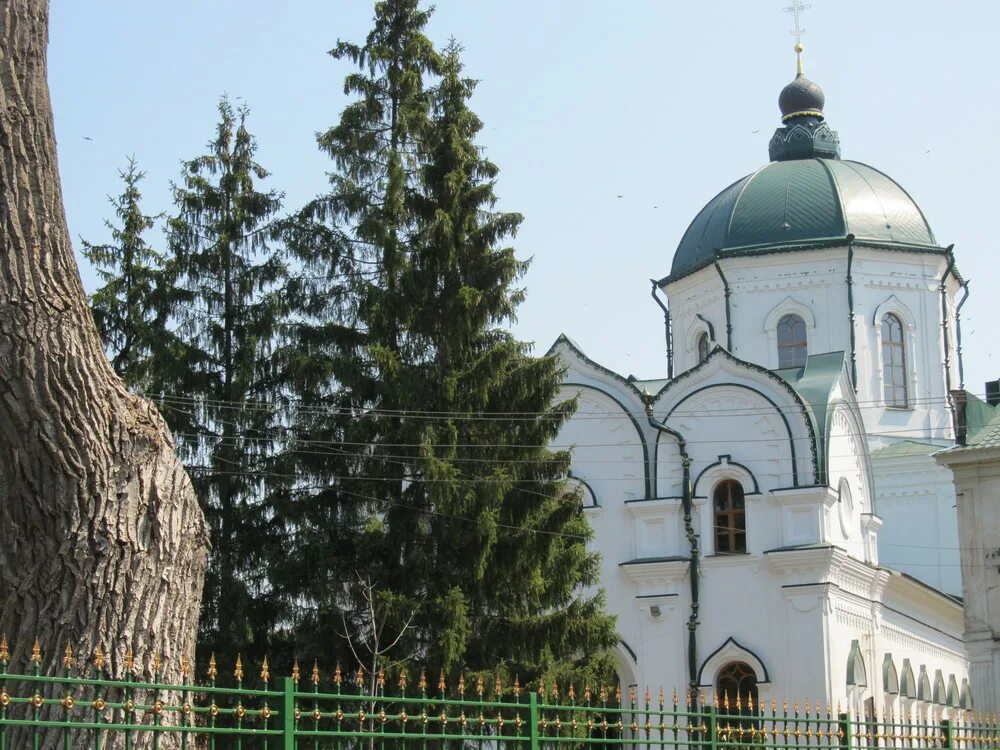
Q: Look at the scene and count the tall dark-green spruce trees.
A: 4